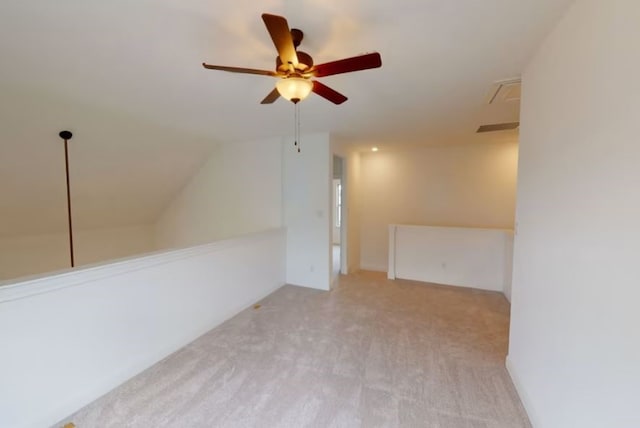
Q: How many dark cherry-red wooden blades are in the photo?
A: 2